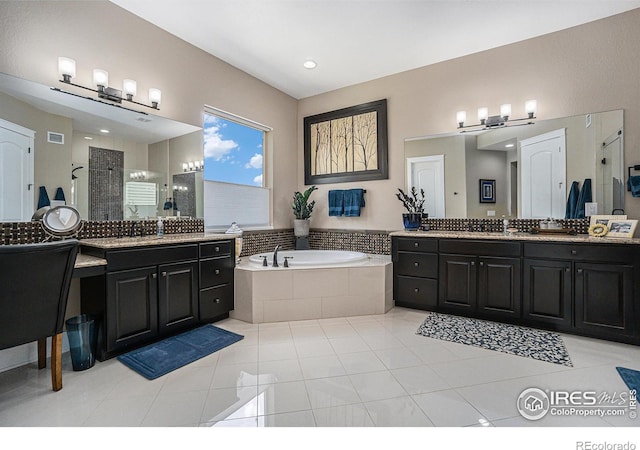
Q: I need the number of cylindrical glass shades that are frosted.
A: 8